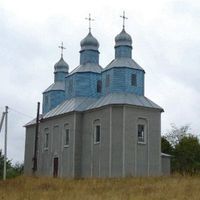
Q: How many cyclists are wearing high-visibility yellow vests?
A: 0